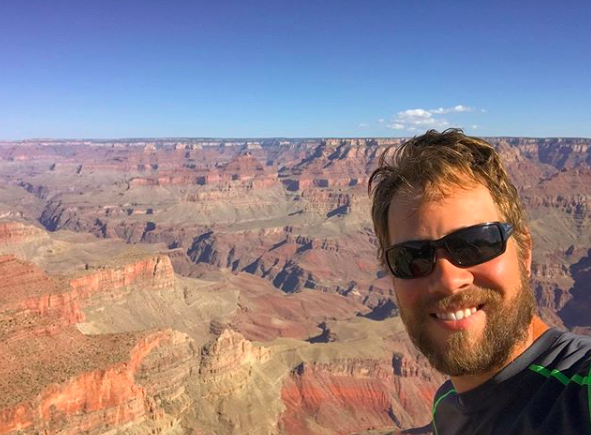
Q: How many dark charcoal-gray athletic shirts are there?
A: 1